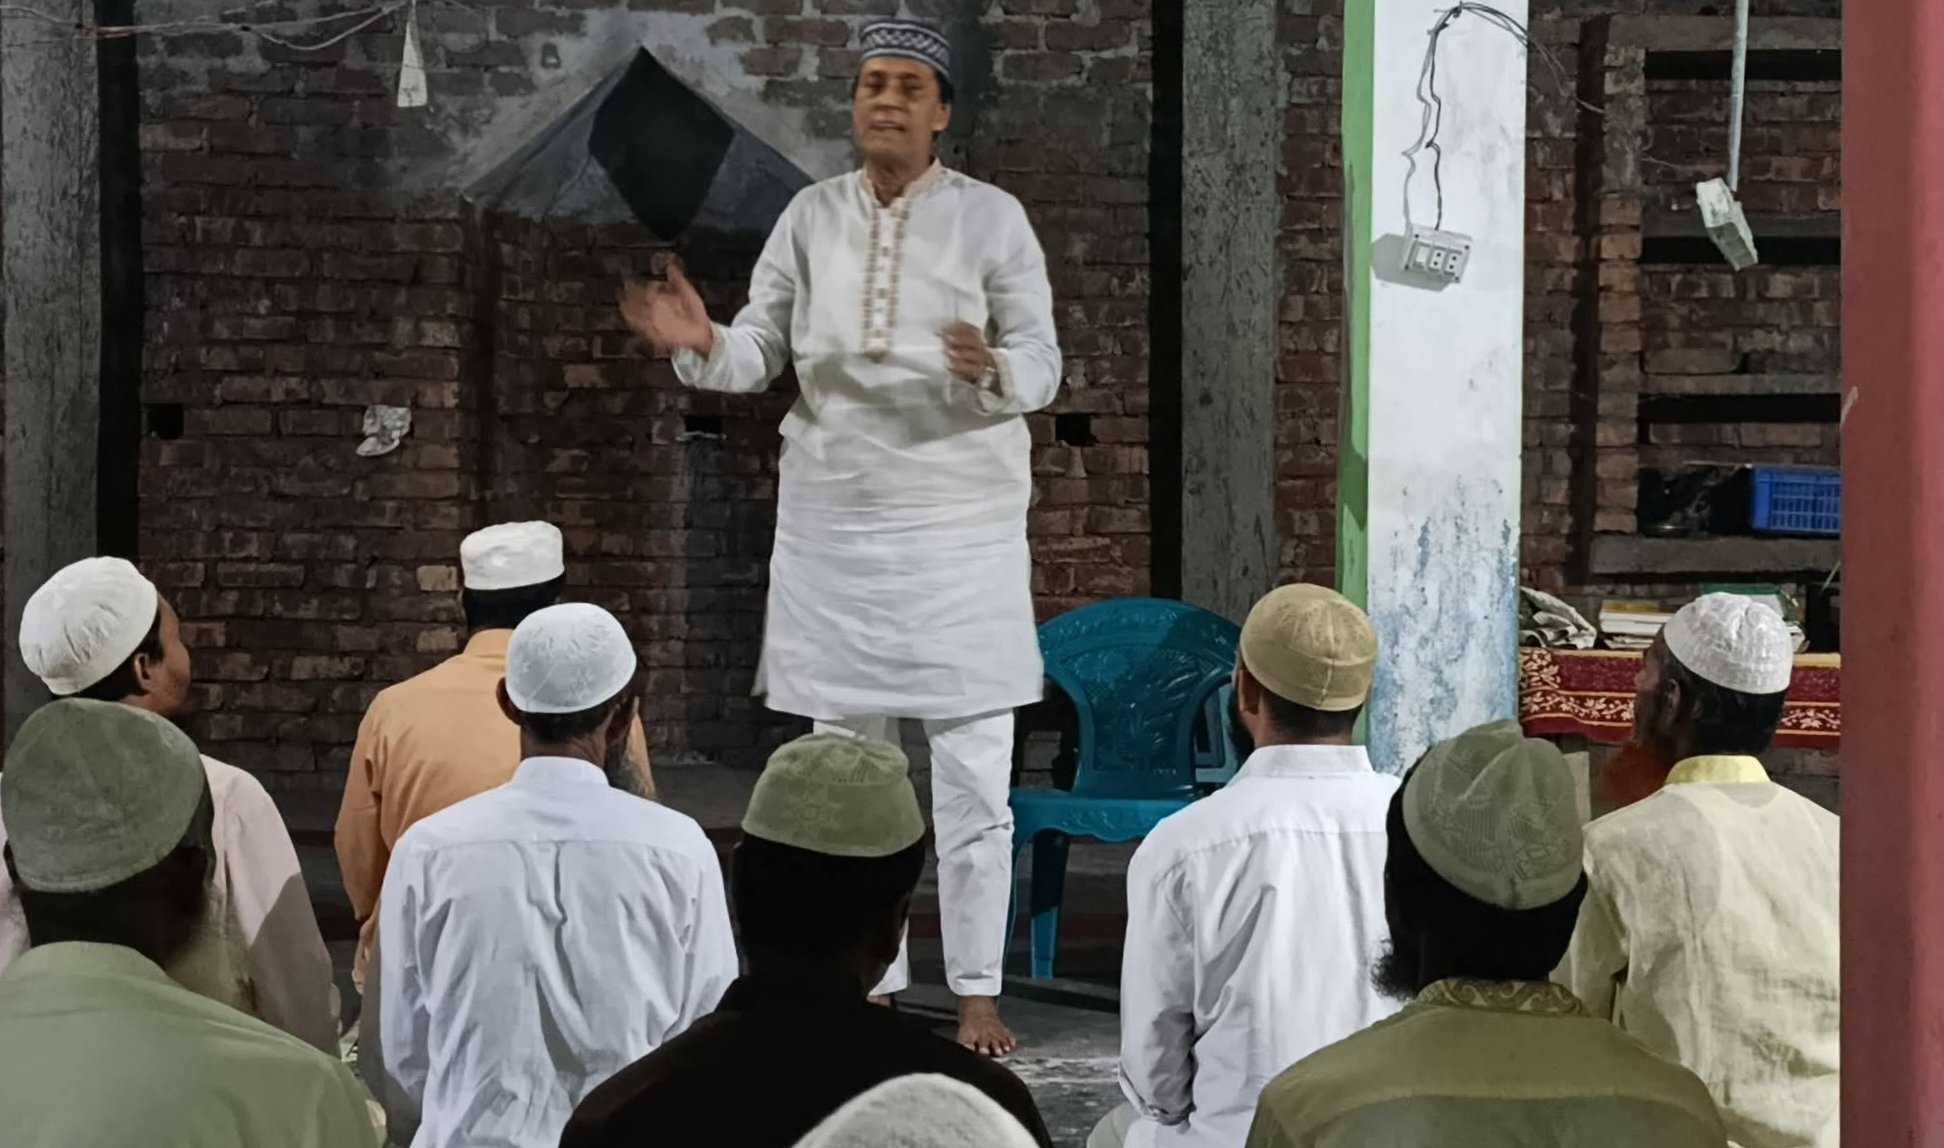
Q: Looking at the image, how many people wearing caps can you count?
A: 10